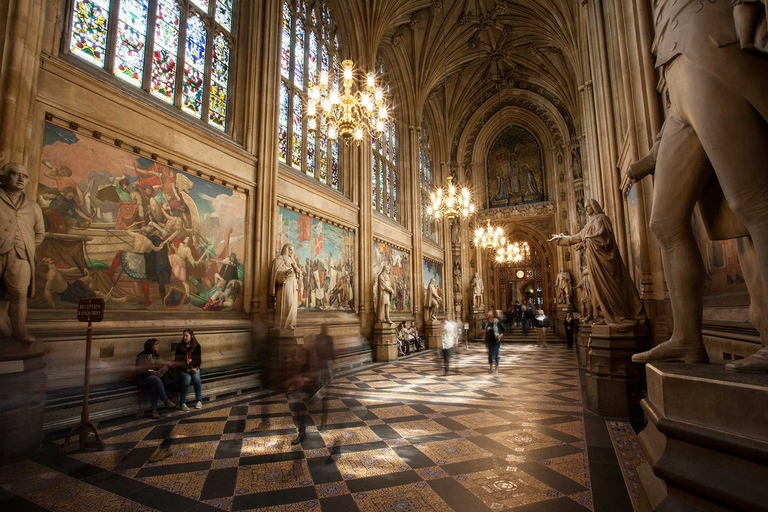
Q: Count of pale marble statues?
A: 9